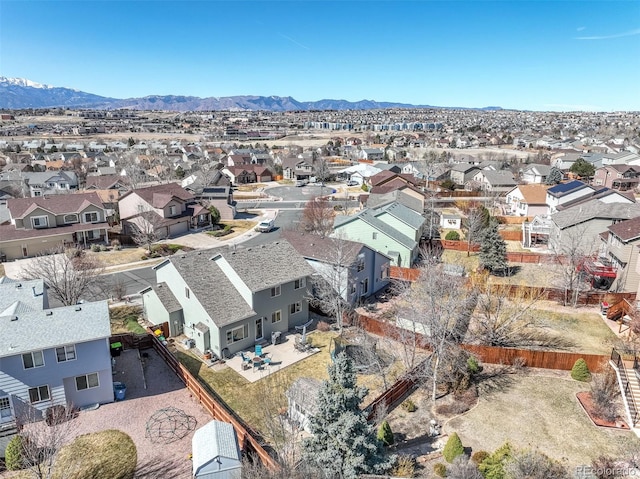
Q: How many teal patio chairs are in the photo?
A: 4